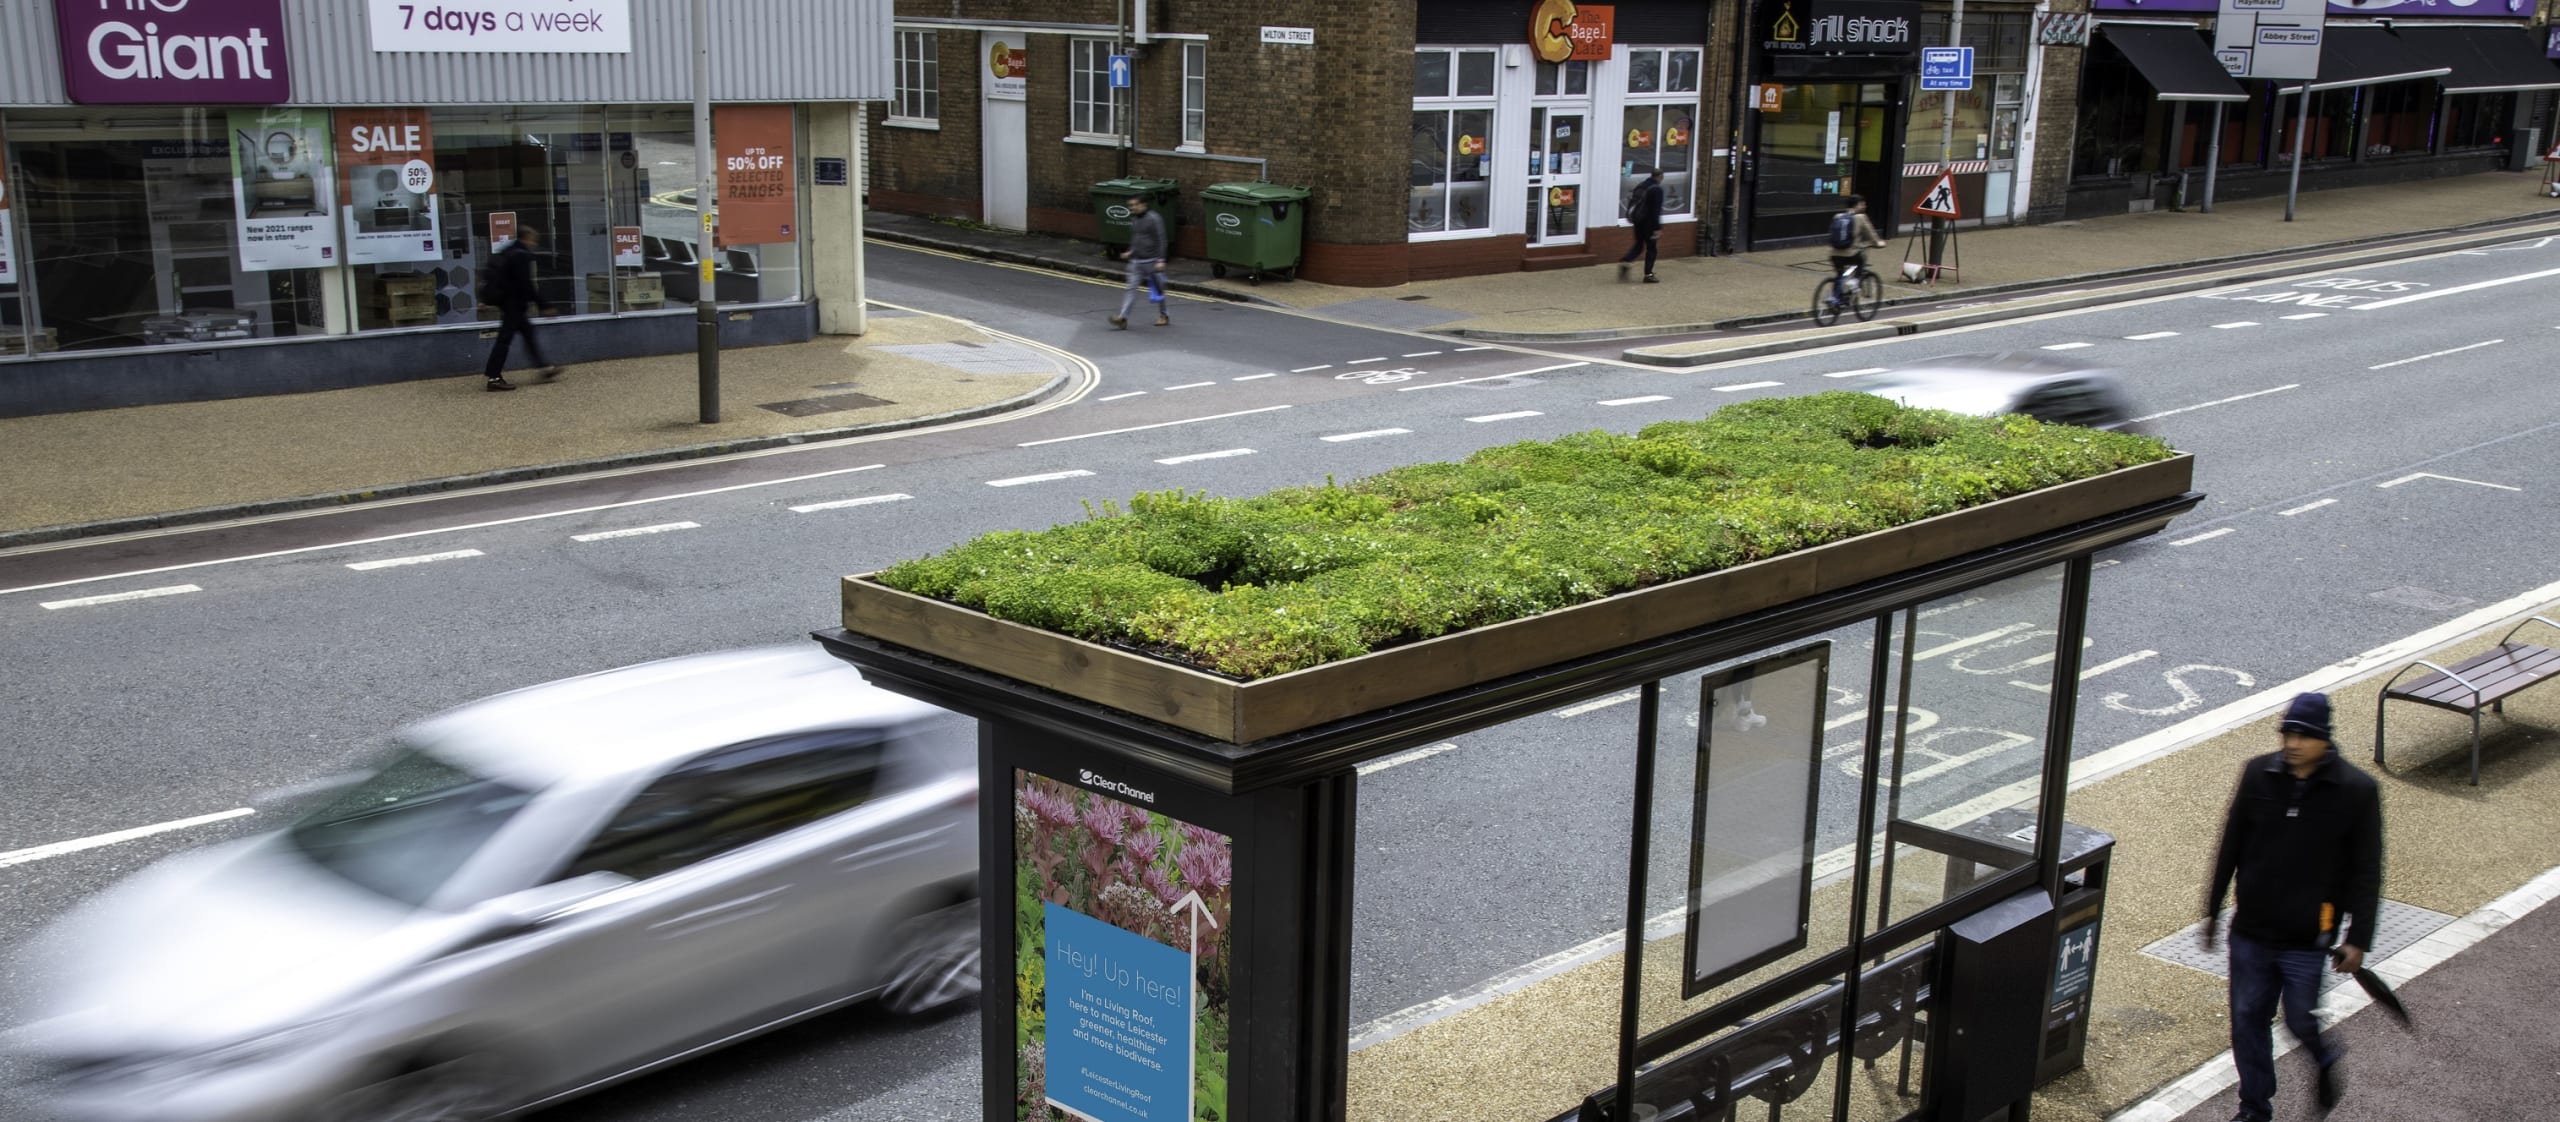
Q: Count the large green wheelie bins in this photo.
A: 2